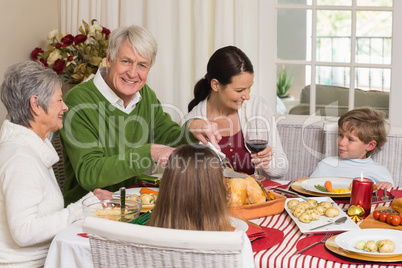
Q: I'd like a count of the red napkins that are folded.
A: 1